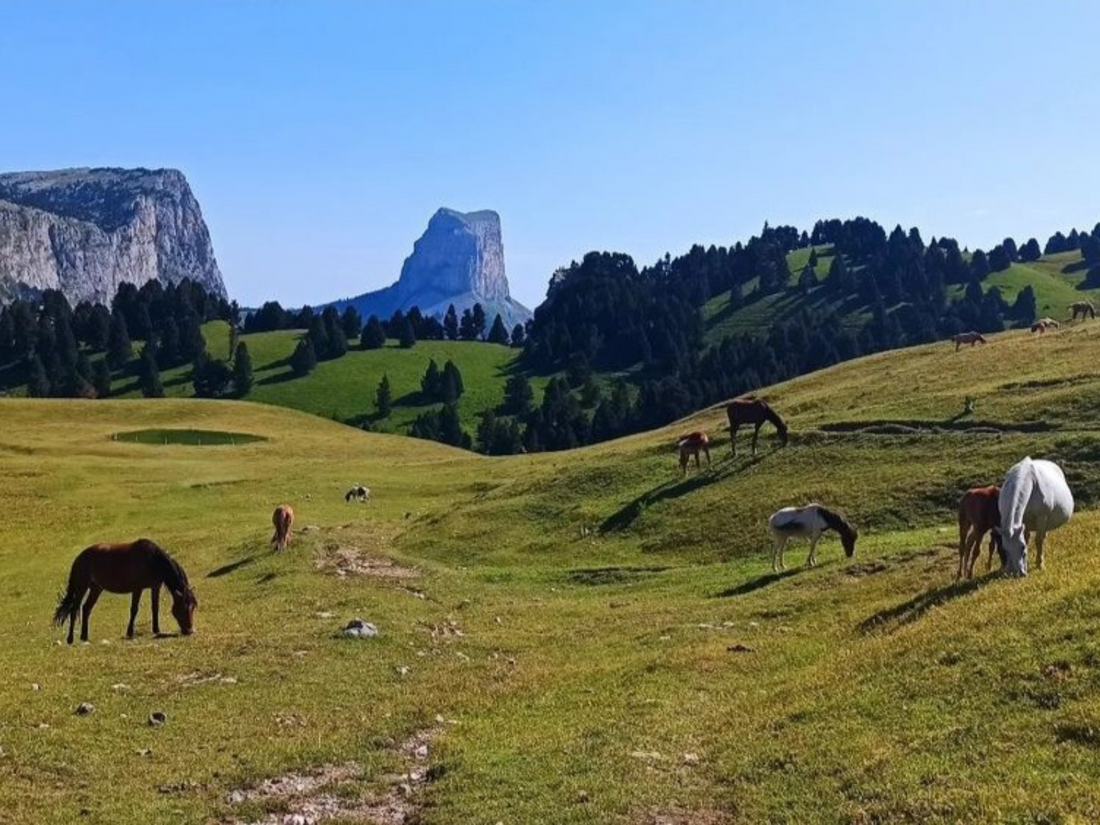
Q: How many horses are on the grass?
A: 11